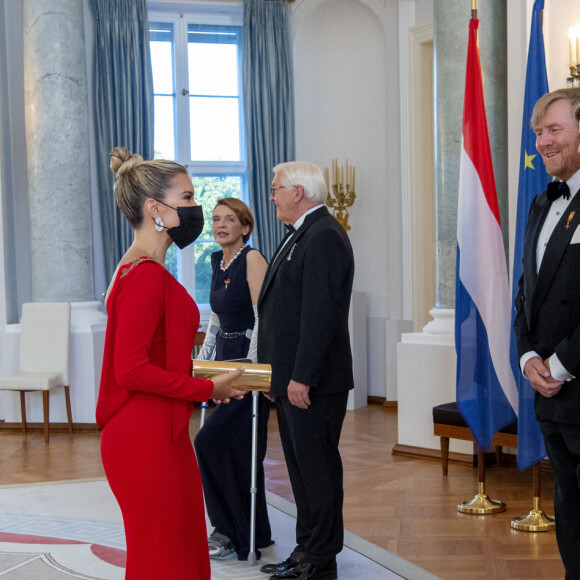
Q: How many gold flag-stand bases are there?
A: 2